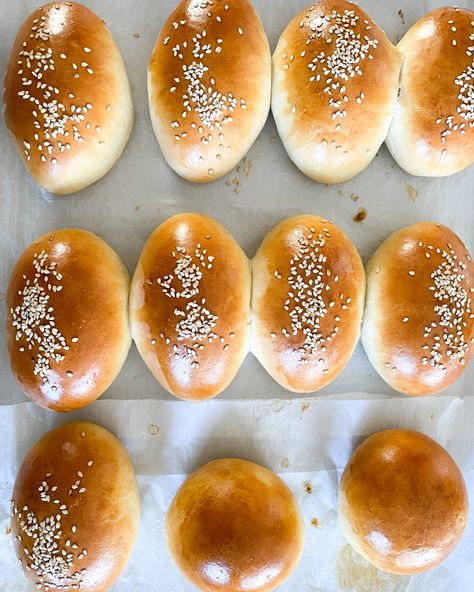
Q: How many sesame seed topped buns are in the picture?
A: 9